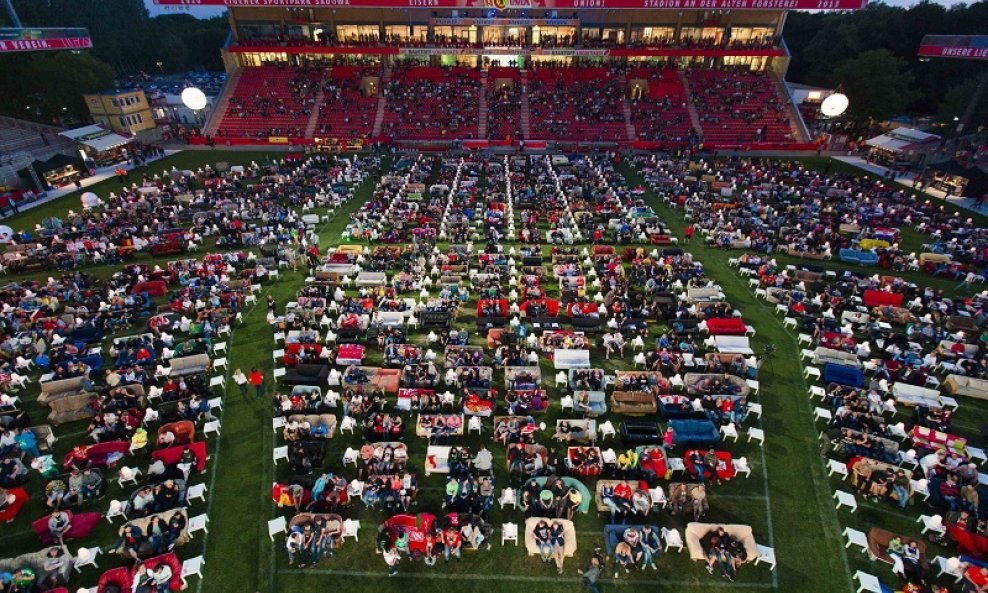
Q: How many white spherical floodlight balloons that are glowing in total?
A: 2